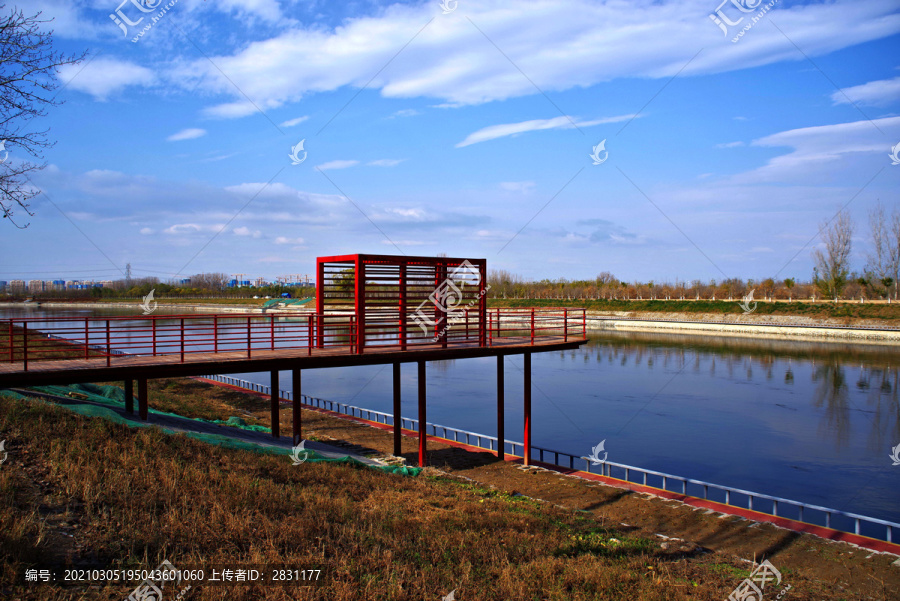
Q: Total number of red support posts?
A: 8